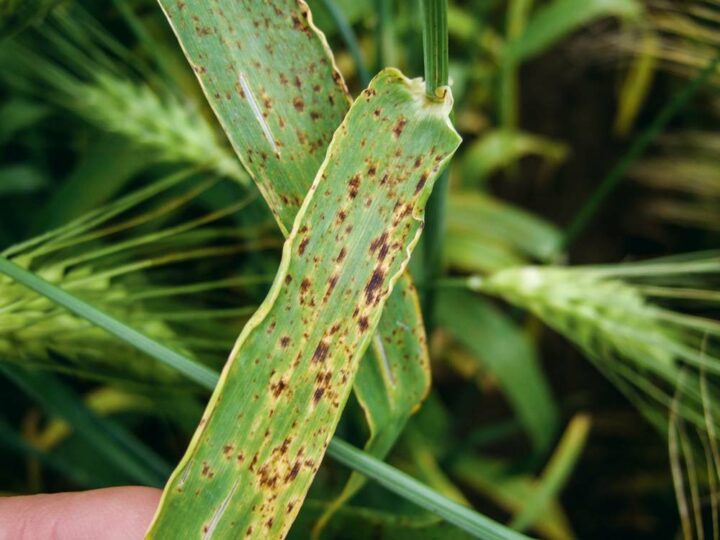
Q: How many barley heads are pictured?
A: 3